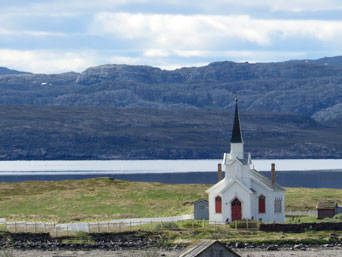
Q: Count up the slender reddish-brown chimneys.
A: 2